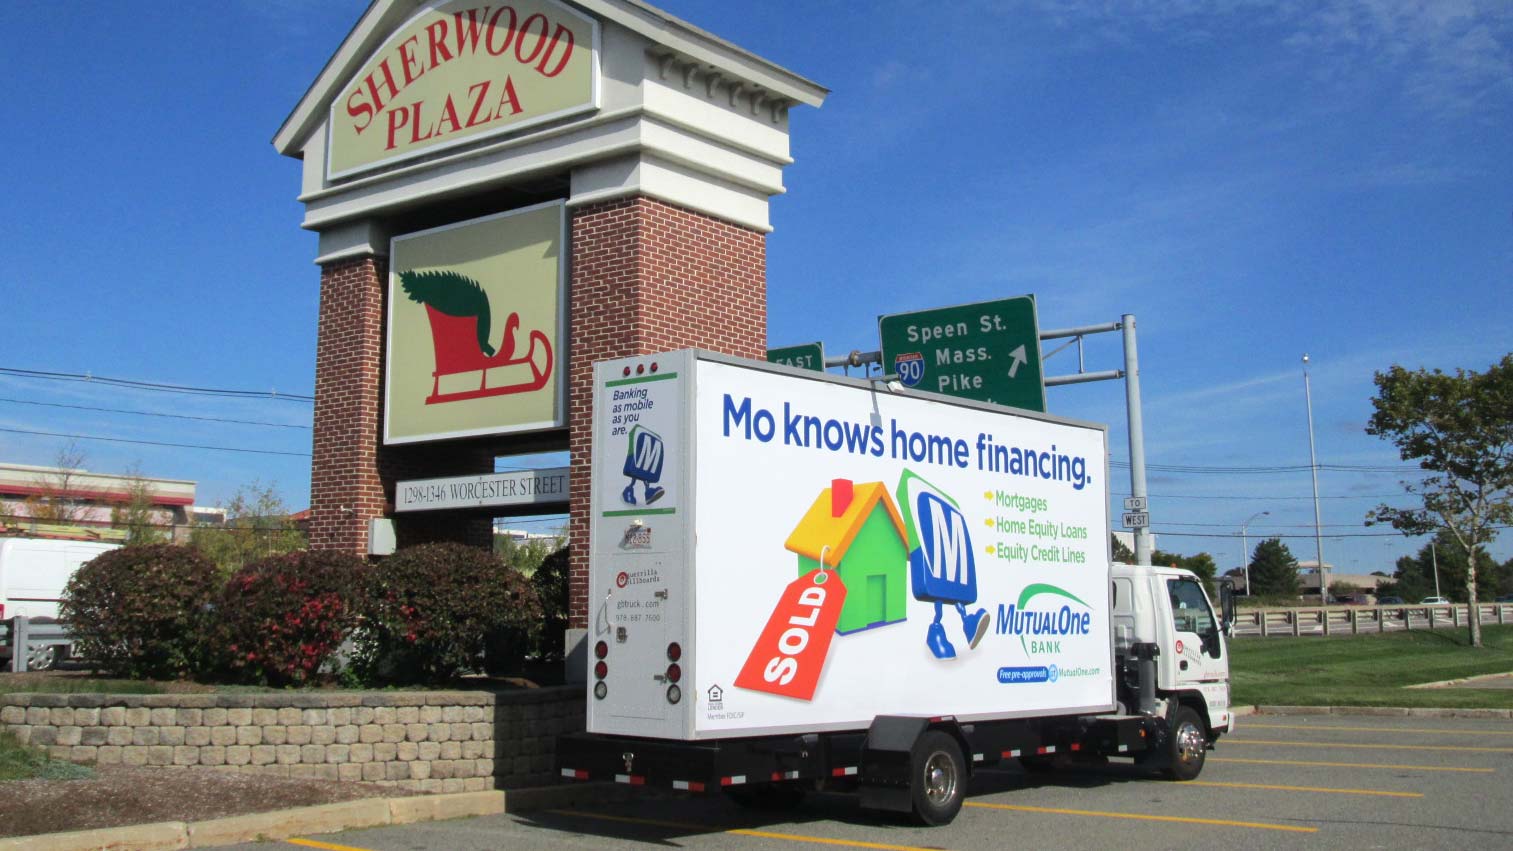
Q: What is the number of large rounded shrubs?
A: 3